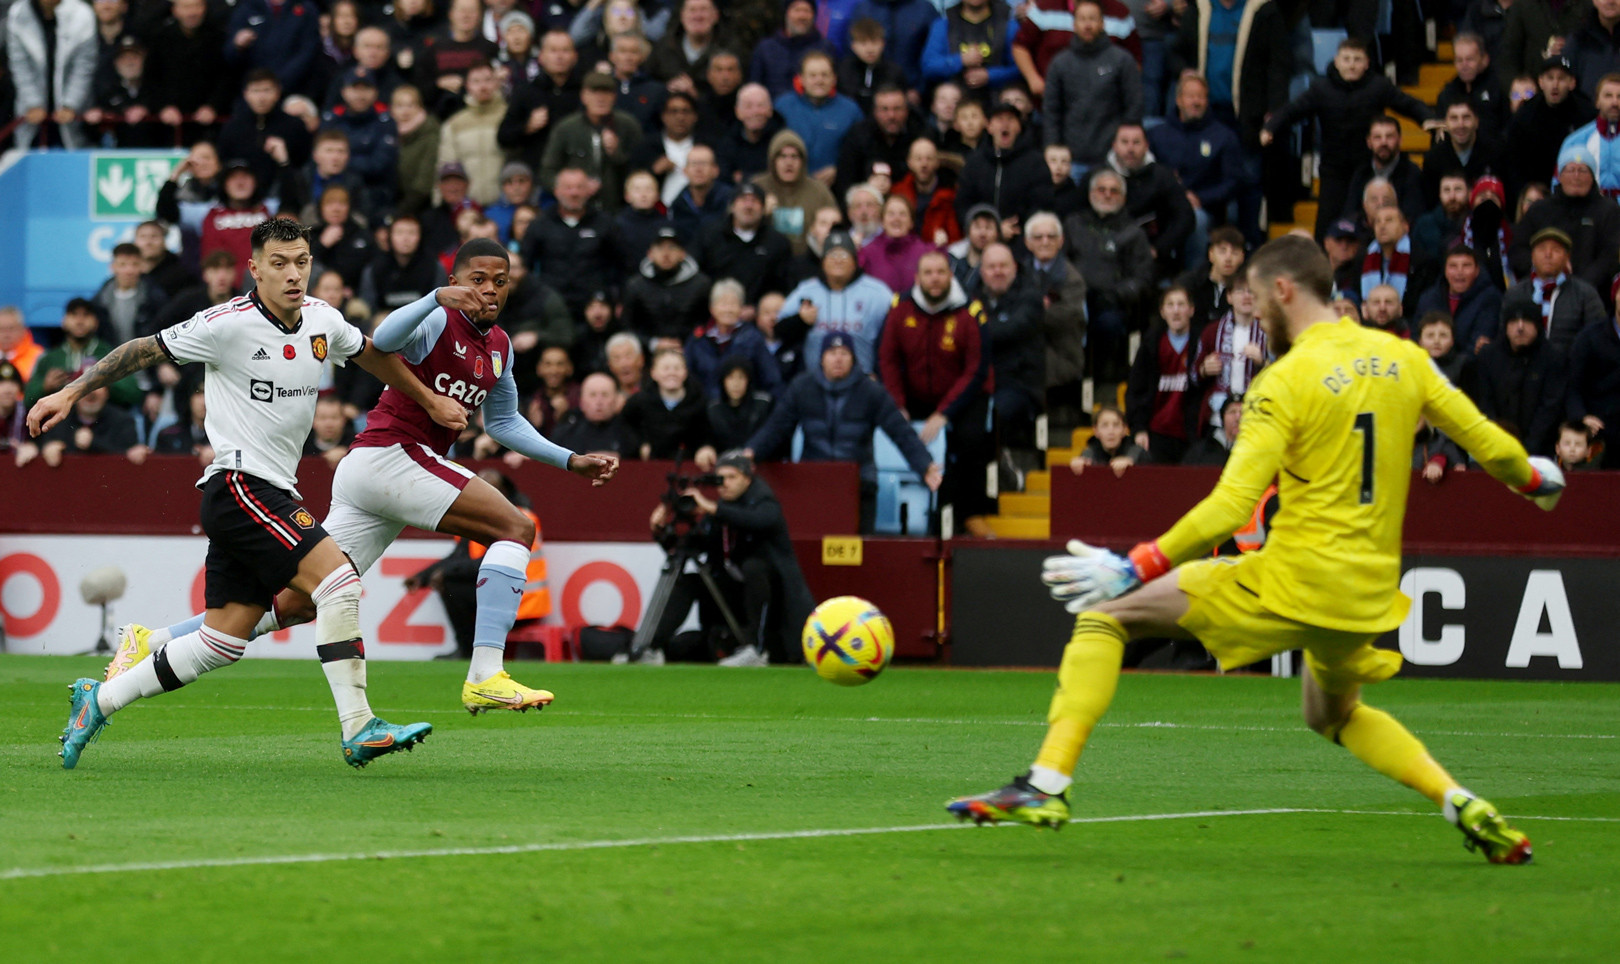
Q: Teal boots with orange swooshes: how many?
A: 2